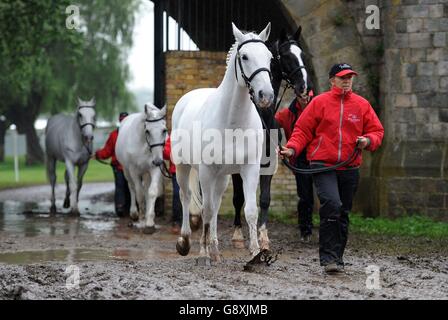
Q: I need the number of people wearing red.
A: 4